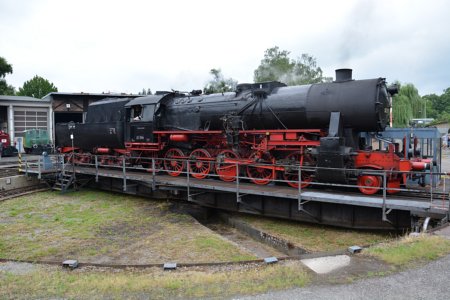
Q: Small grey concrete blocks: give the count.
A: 4